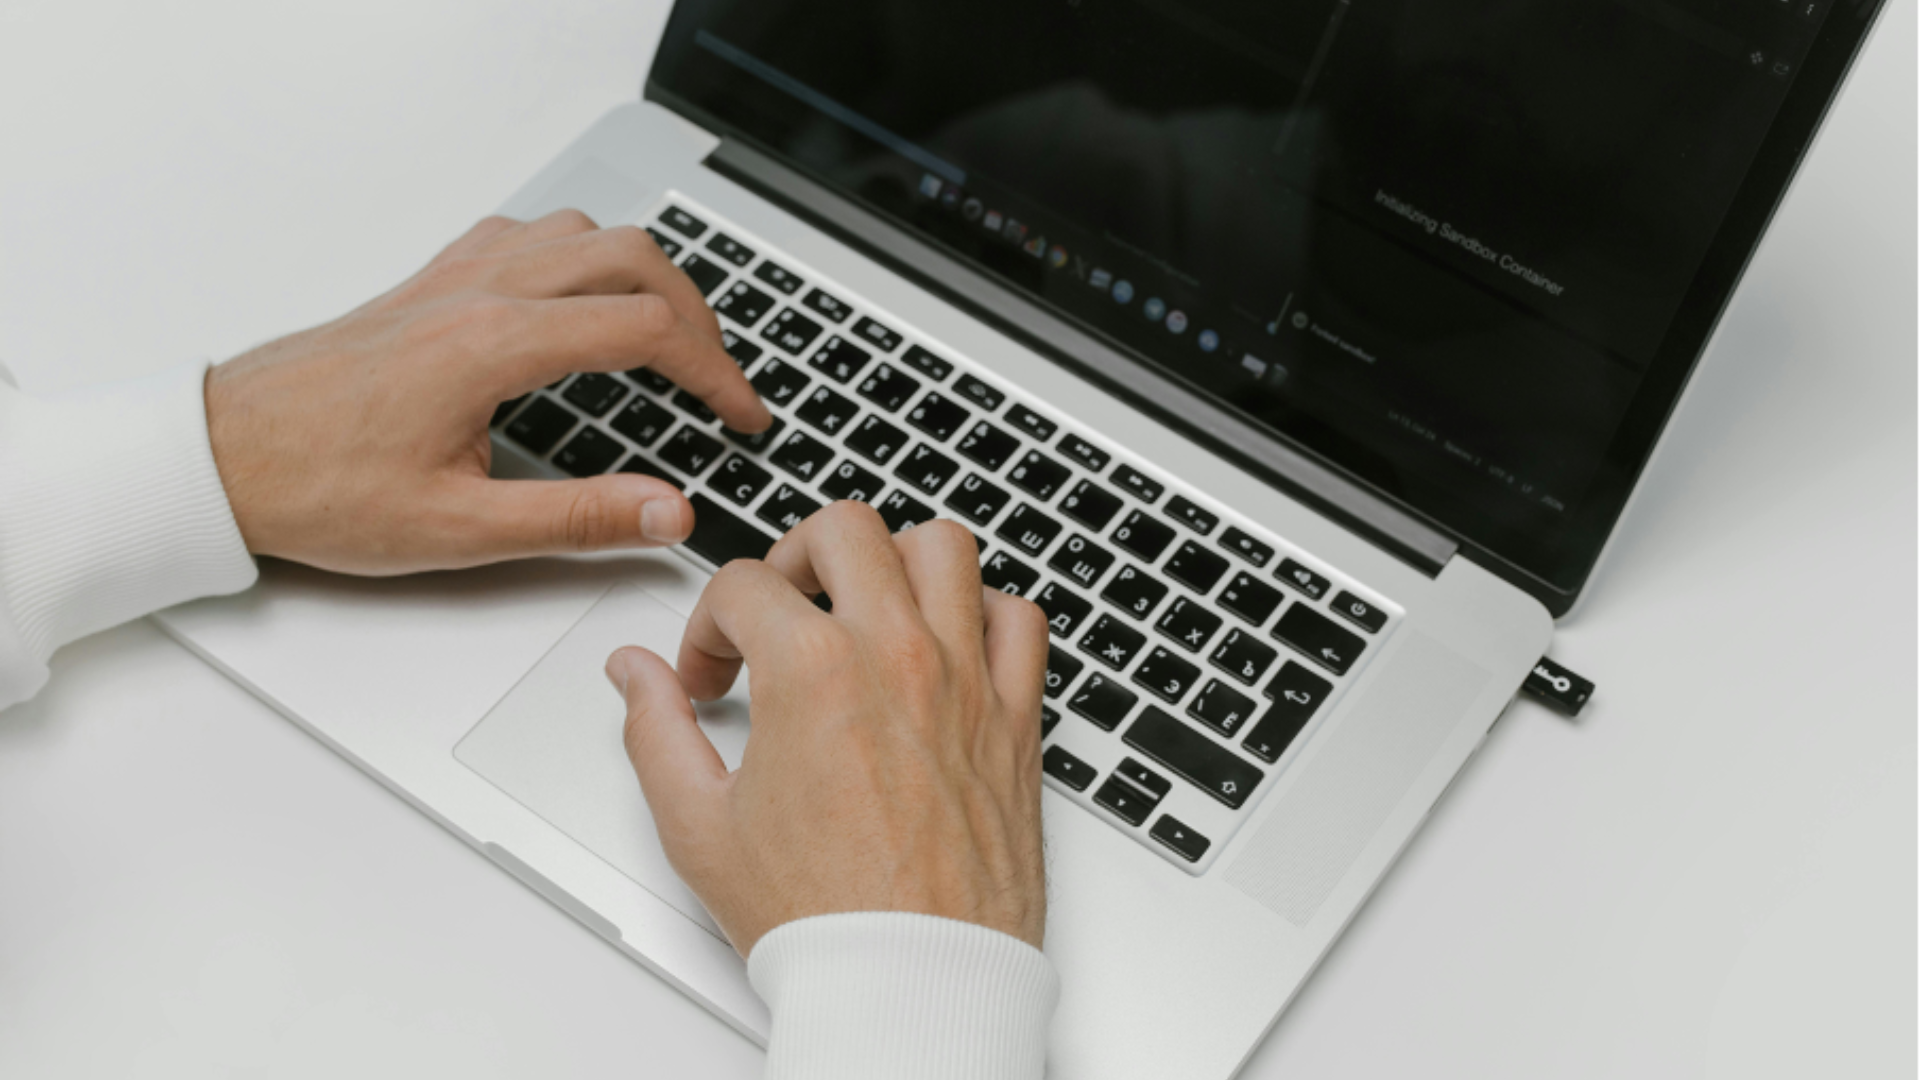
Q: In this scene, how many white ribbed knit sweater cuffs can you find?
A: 2